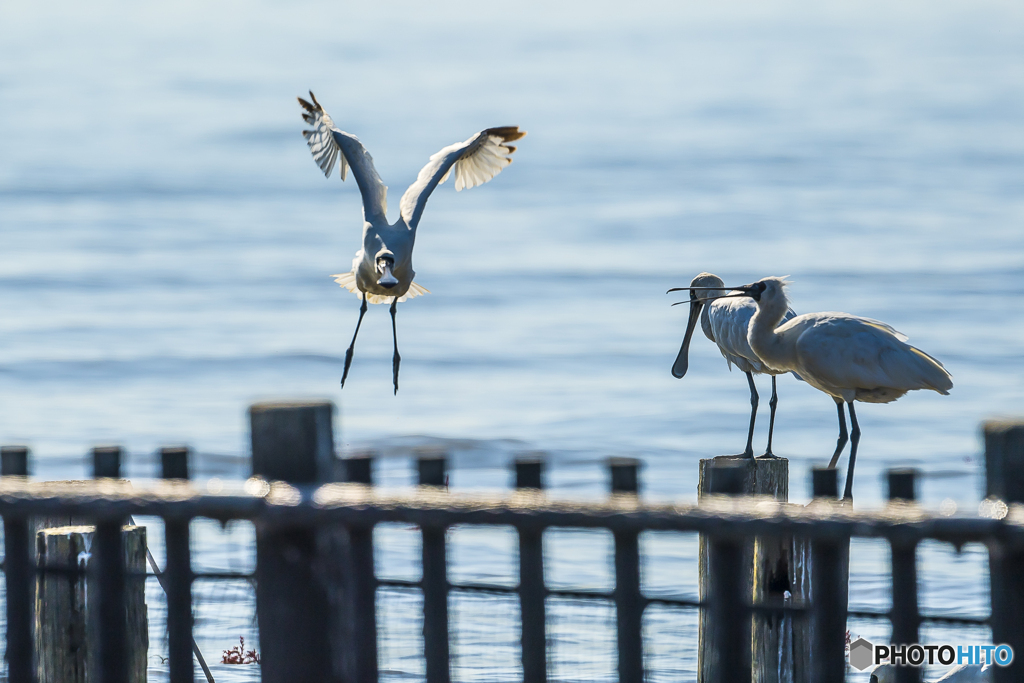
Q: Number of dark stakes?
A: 12